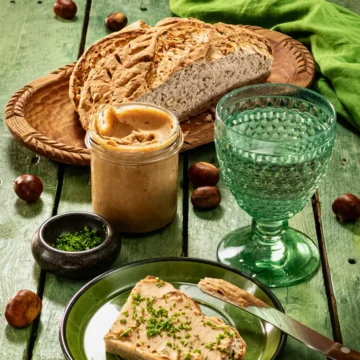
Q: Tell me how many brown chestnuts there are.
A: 7